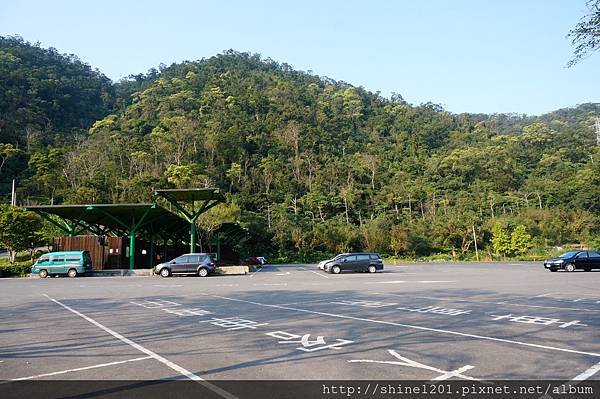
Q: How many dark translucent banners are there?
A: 1